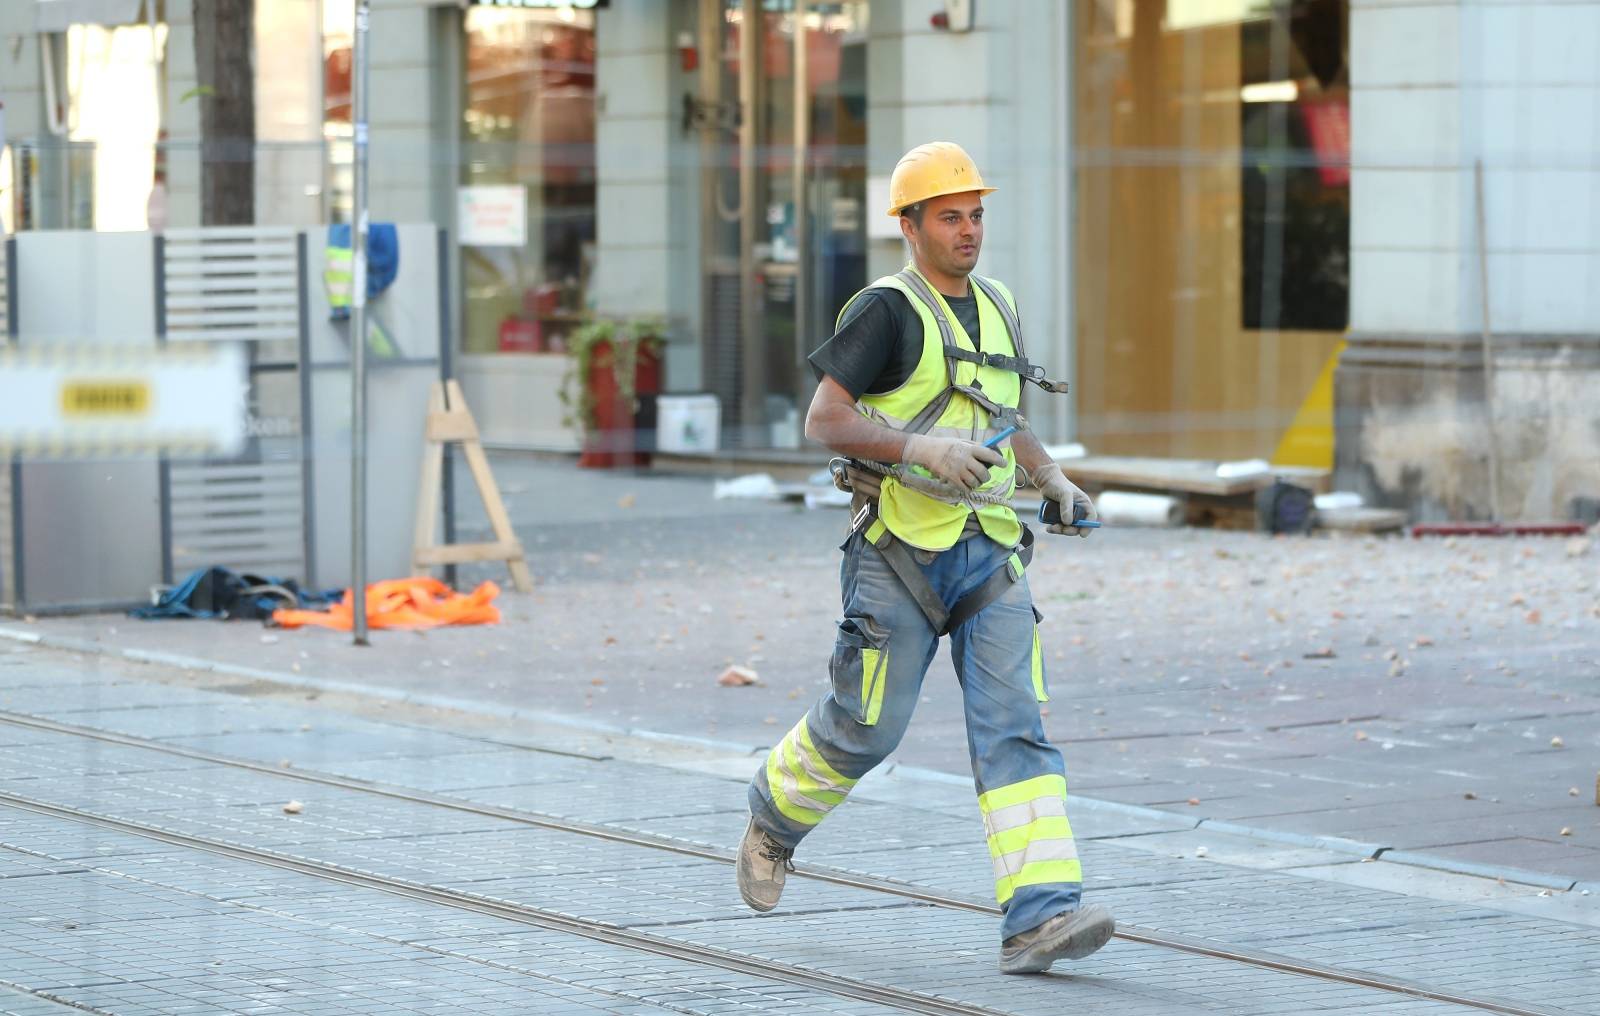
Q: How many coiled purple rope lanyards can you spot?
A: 0